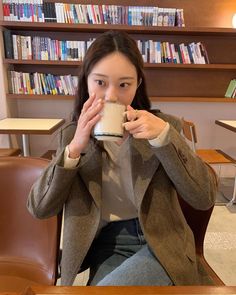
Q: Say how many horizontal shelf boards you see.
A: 3